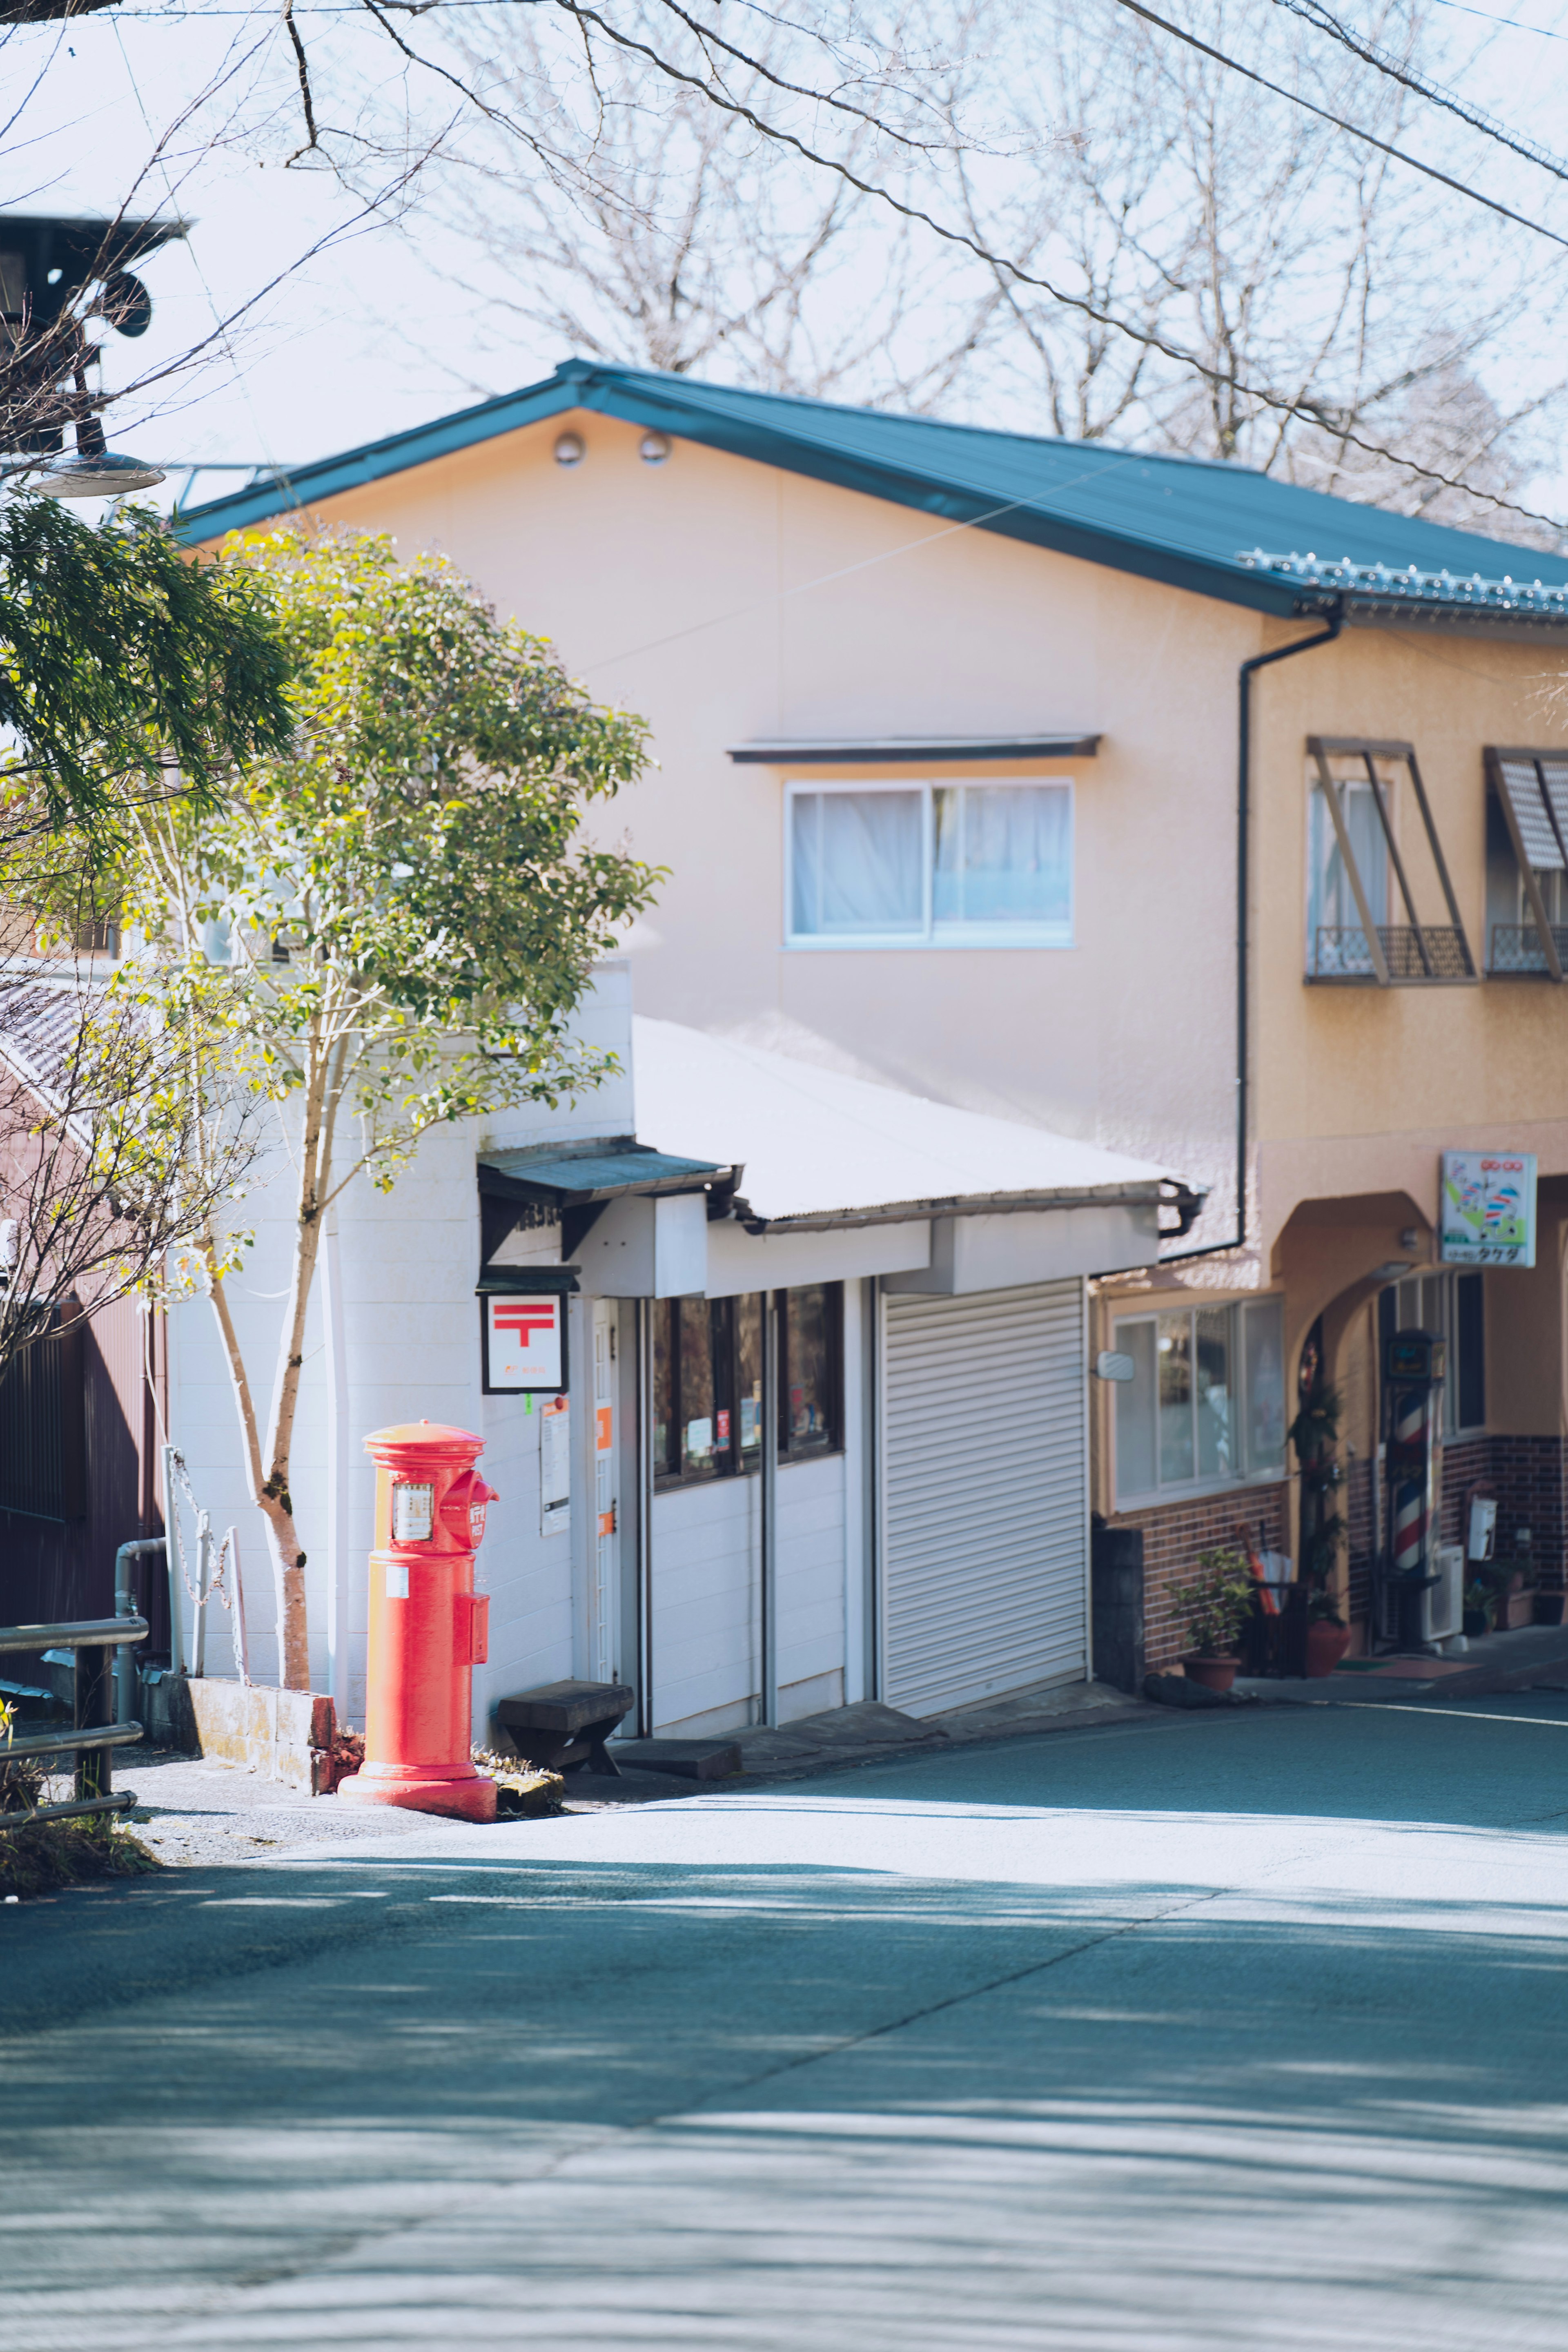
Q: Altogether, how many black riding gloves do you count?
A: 0